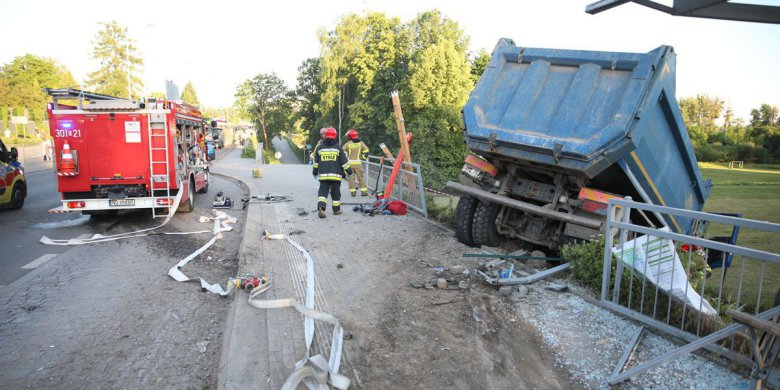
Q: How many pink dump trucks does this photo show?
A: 0